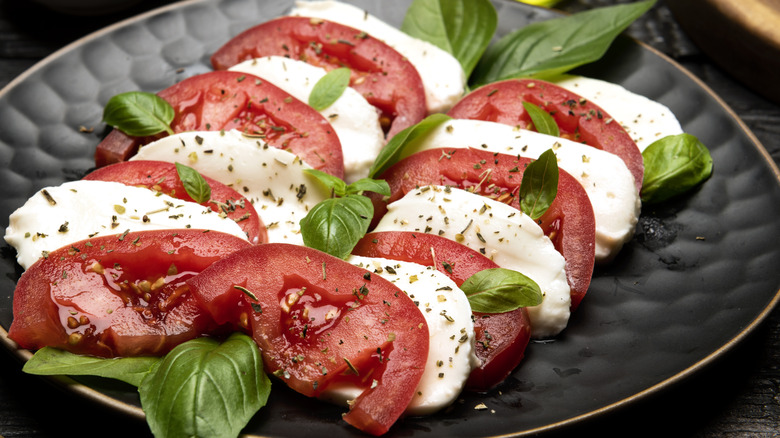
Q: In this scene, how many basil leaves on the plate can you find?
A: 15